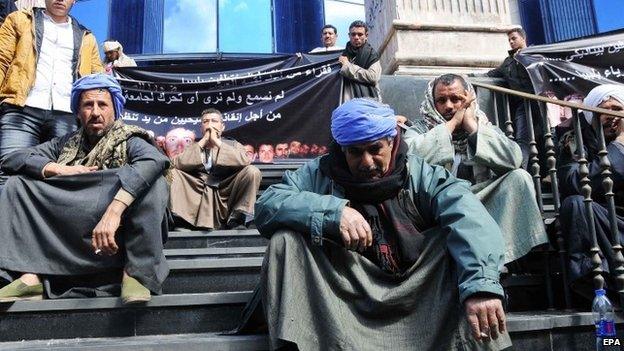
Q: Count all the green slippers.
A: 2